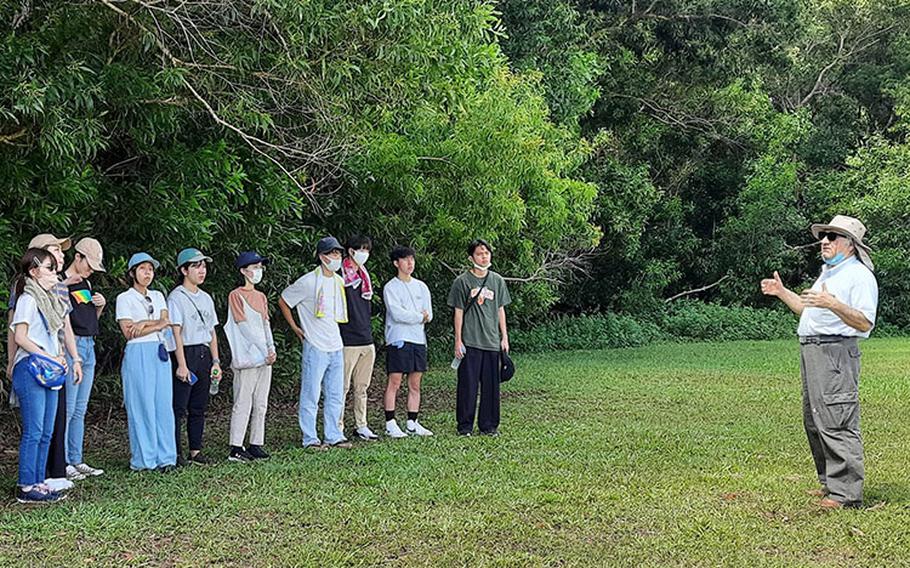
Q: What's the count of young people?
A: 10